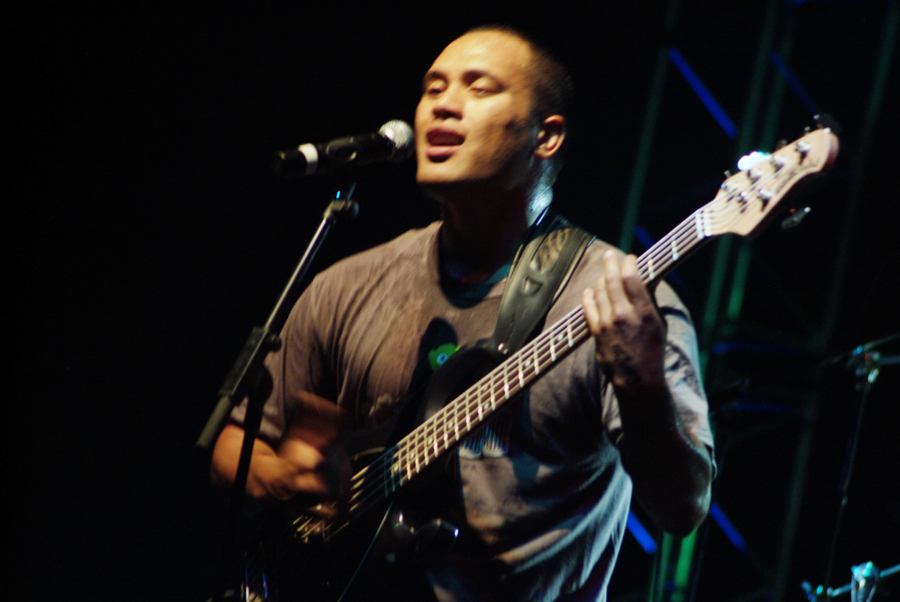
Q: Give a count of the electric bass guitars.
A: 1